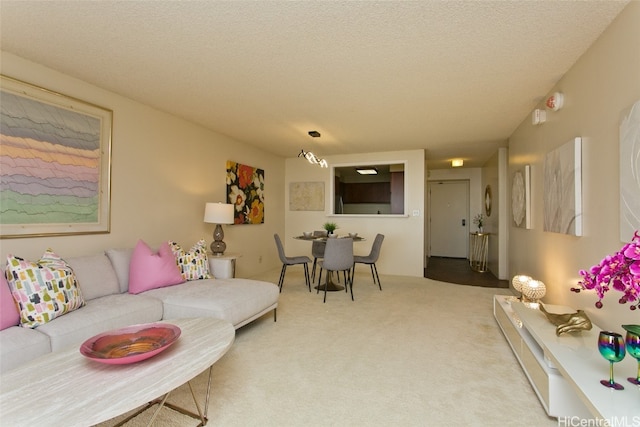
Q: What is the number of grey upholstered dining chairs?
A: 4